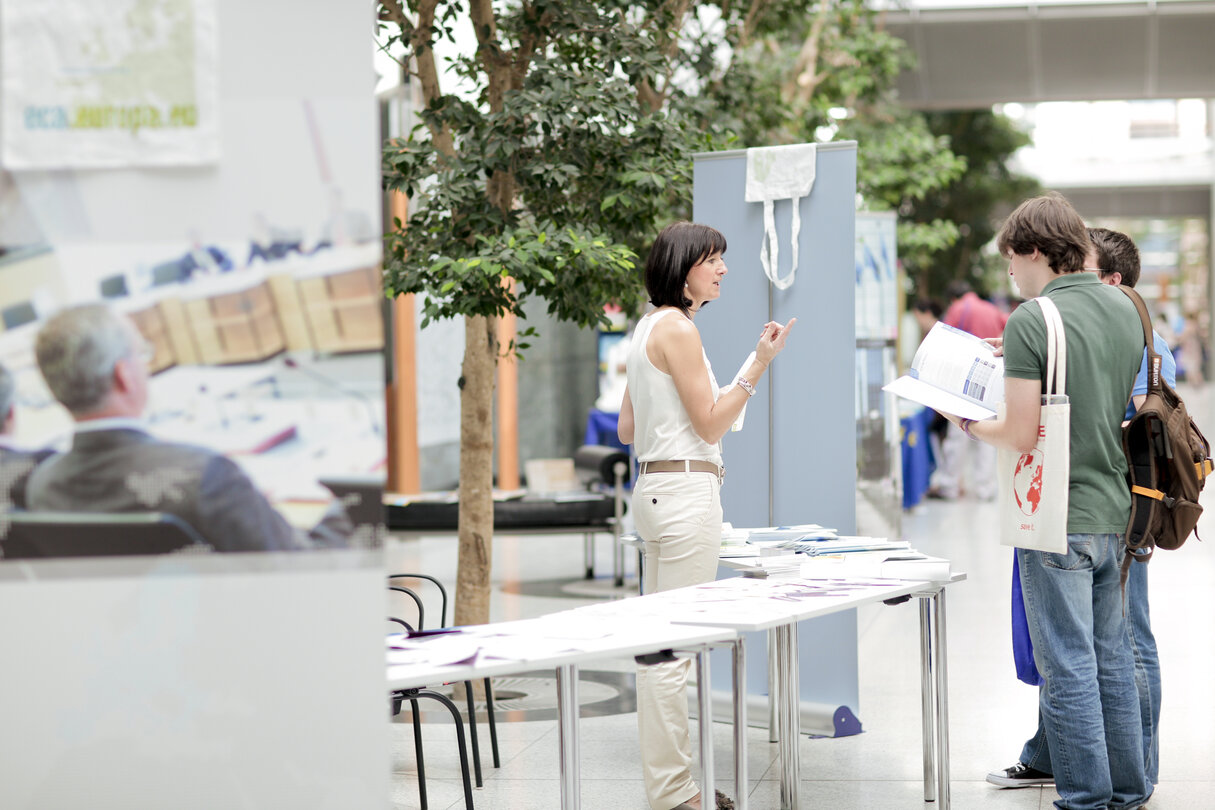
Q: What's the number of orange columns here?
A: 2